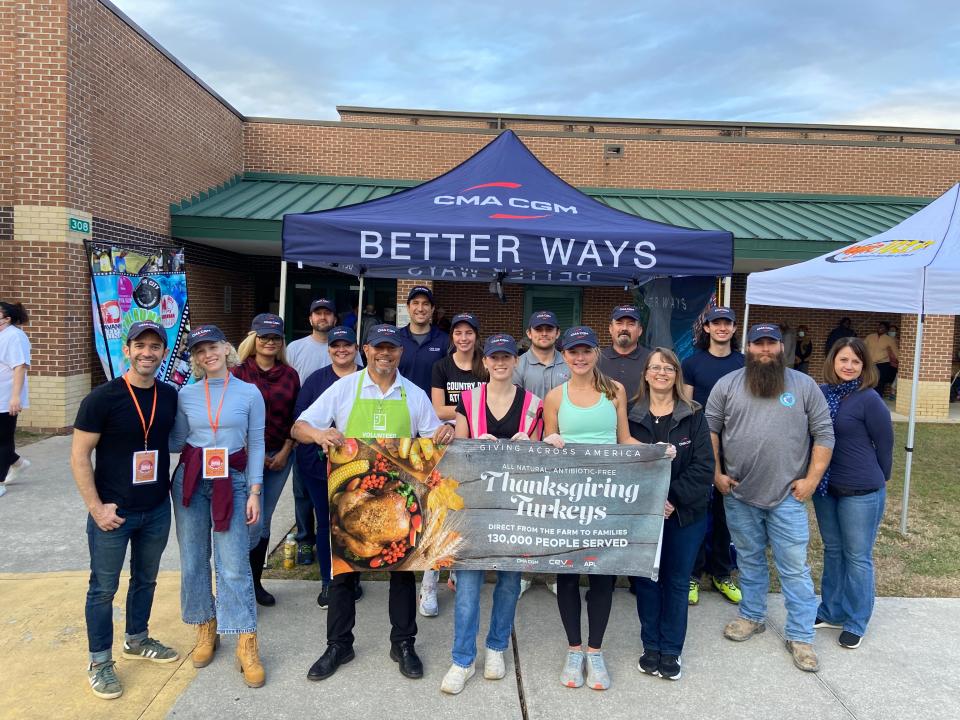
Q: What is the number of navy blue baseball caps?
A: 14